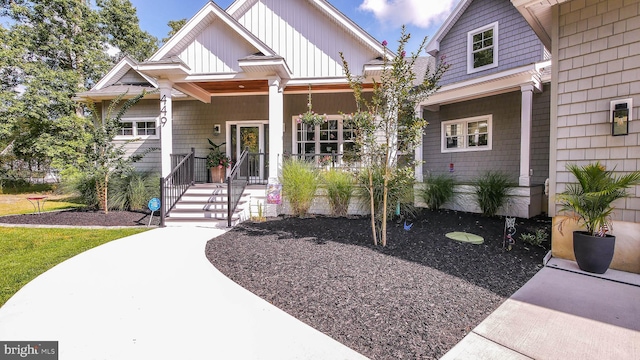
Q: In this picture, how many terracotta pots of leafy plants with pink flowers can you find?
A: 1